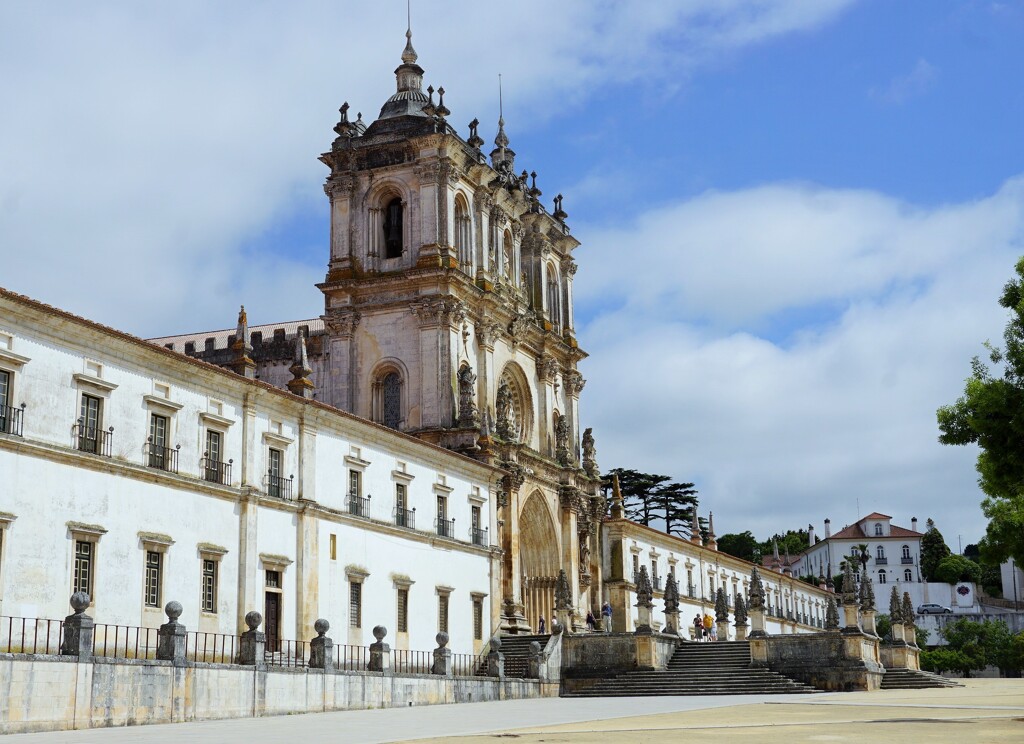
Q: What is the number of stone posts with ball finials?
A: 8